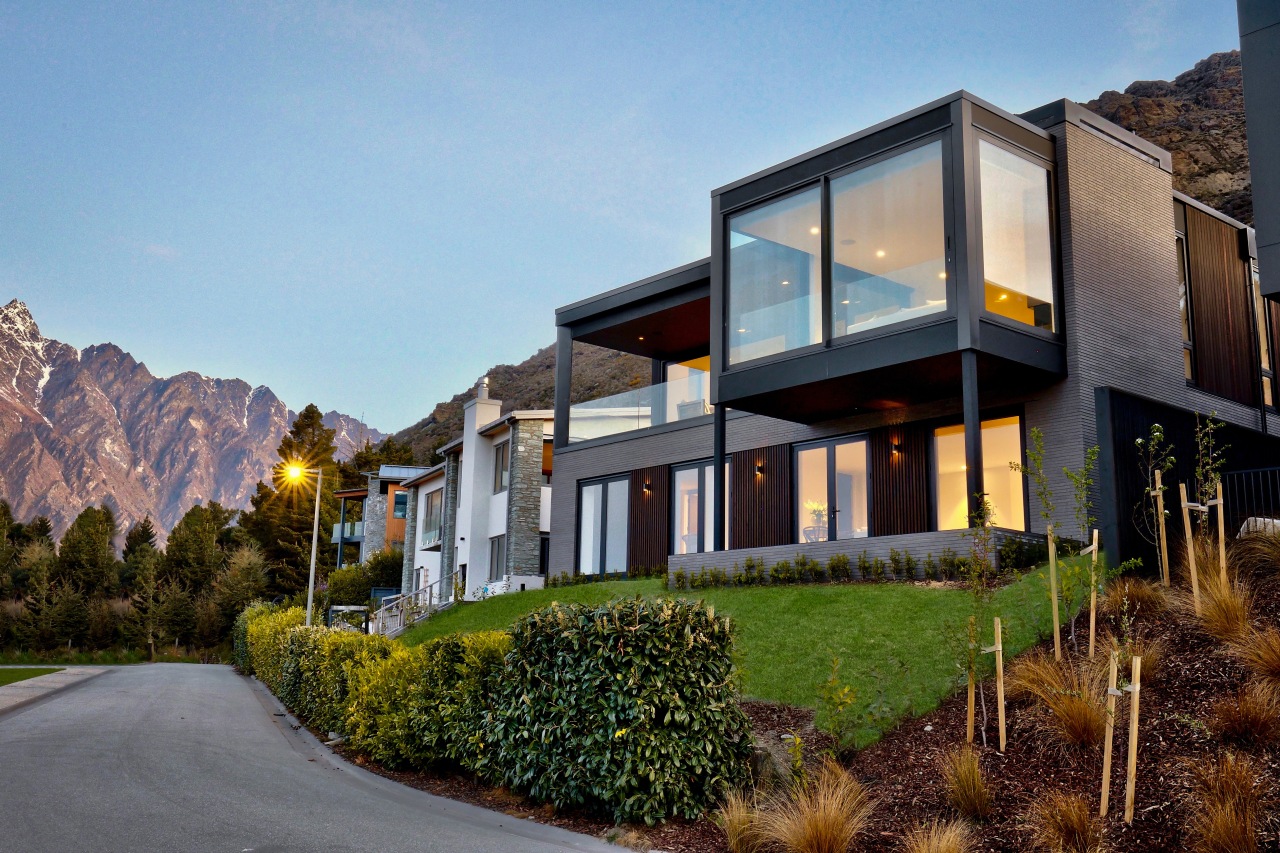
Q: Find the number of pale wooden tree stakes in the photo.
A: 9